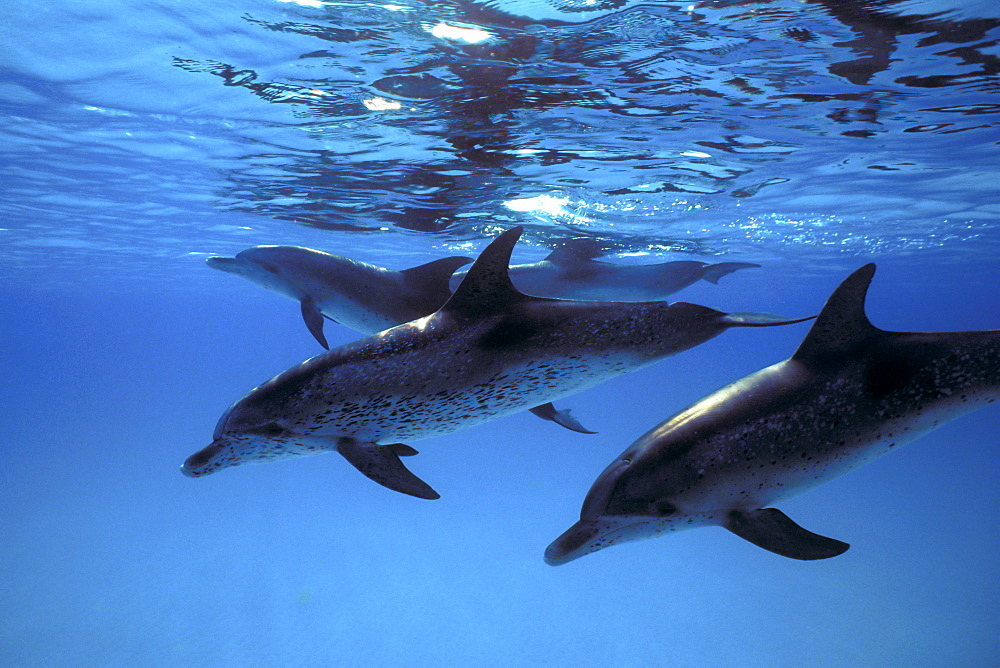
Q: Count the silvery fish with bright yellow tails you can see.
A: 0